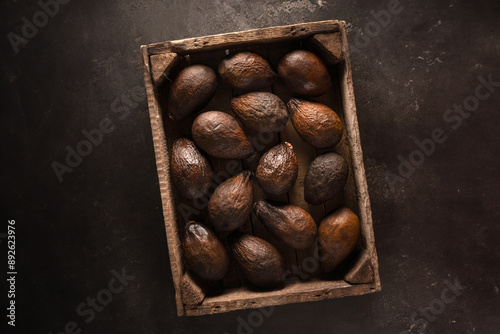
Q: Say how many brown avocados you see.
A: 14